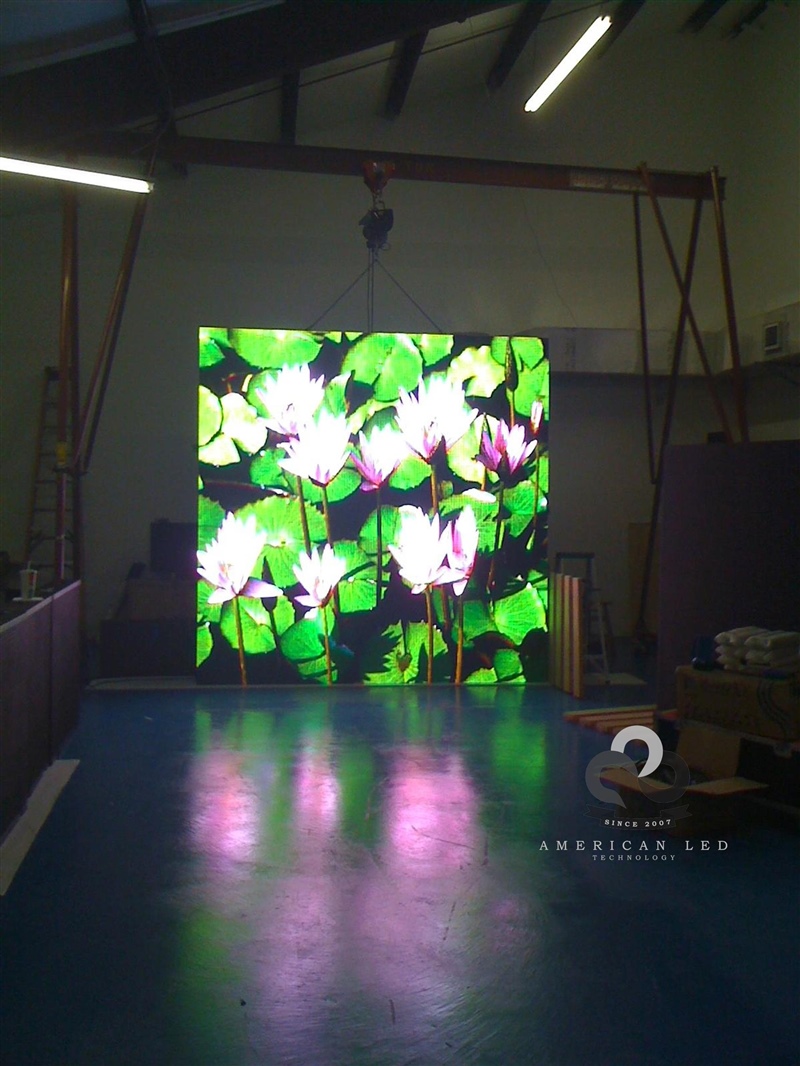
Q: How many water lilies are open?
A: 9